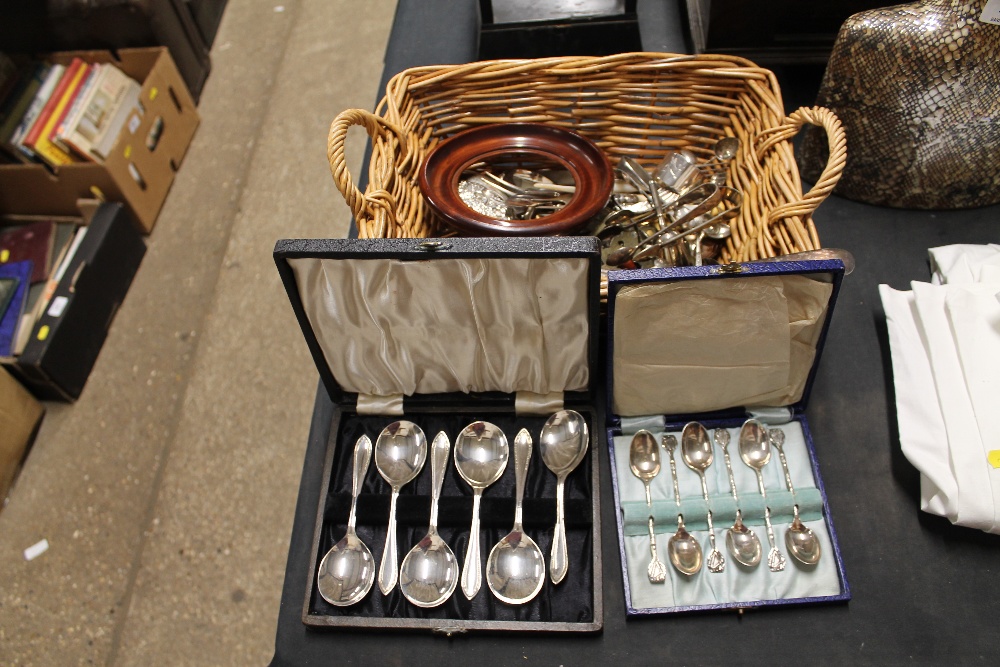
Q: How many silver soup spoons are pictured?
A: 6